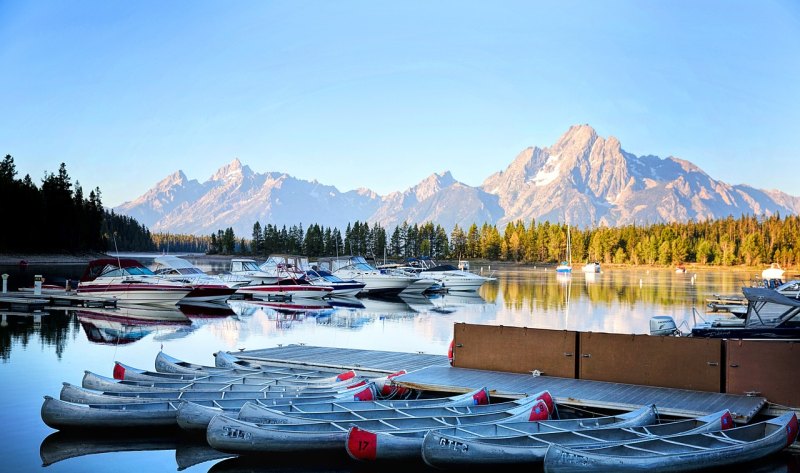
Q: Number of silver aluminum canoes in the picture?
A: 12